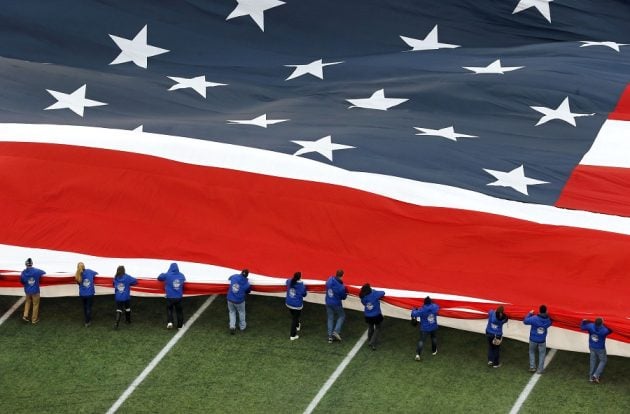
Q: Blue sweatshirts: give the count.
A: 12